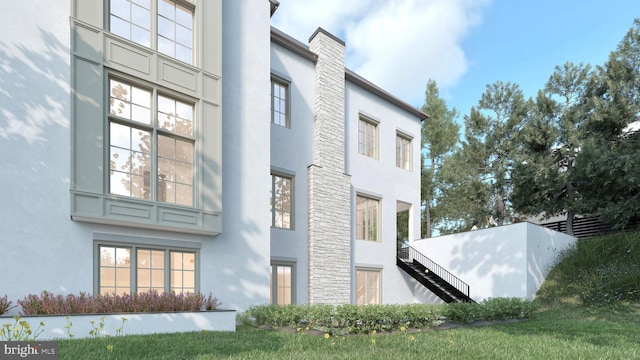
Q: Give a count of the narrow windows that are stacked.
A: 3